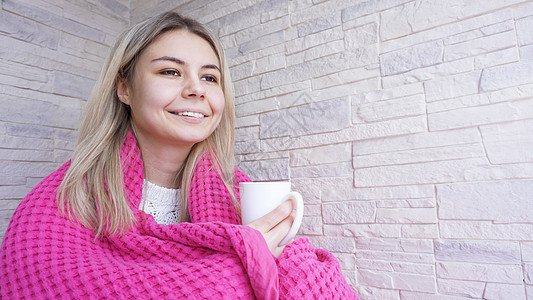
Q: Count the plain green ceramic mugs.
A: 0